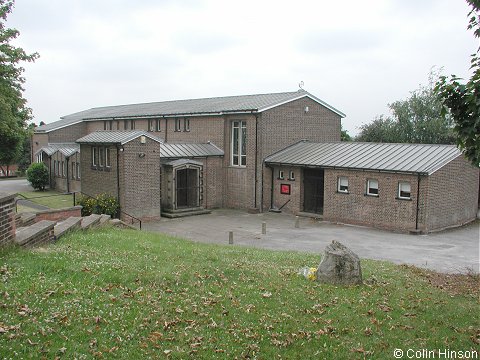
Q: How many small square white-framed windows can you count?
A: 3